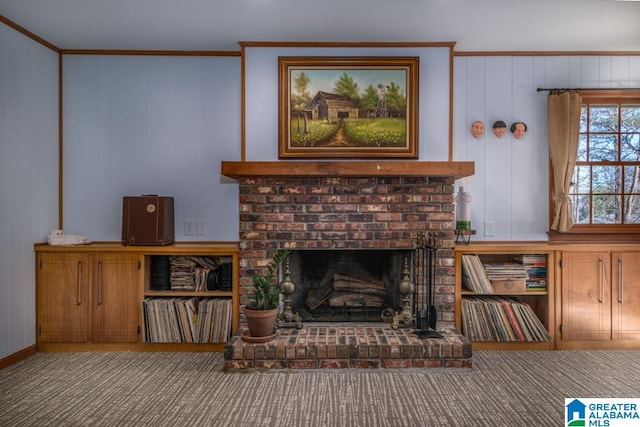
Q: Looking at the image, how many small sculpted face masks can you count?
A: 3